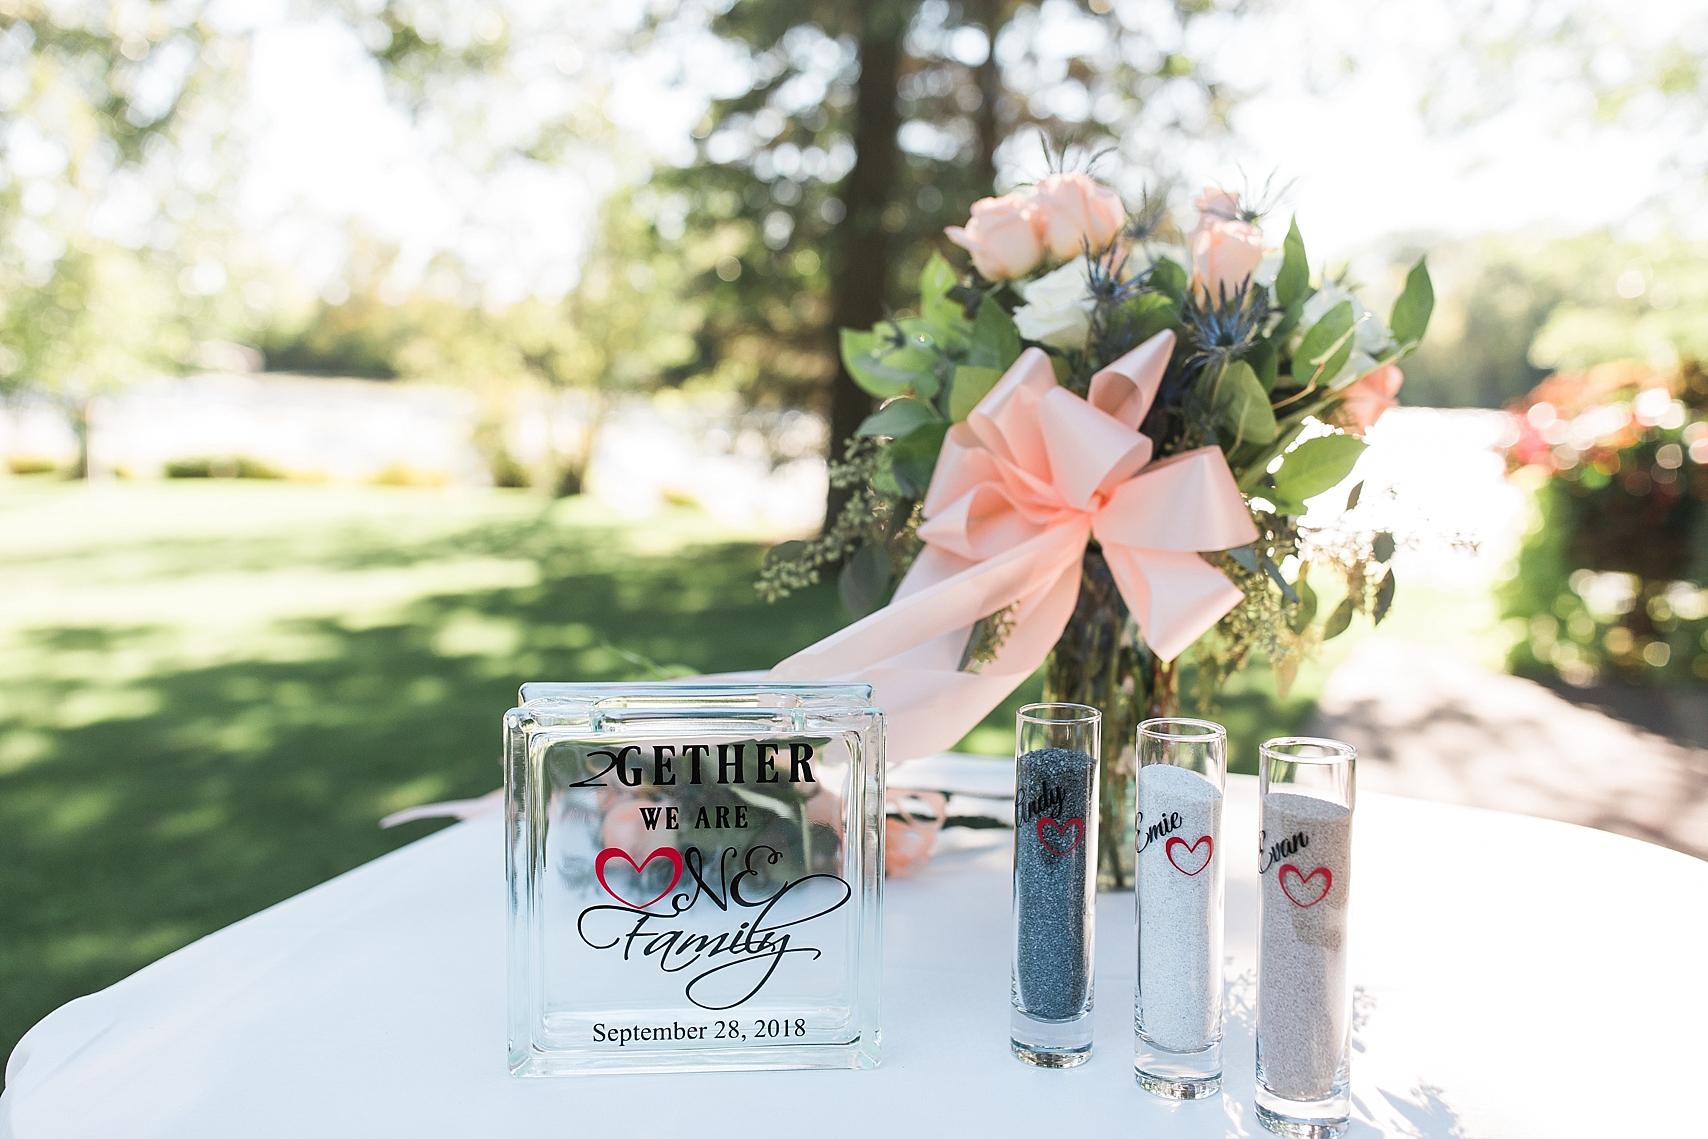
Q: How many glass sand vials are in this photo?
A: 3